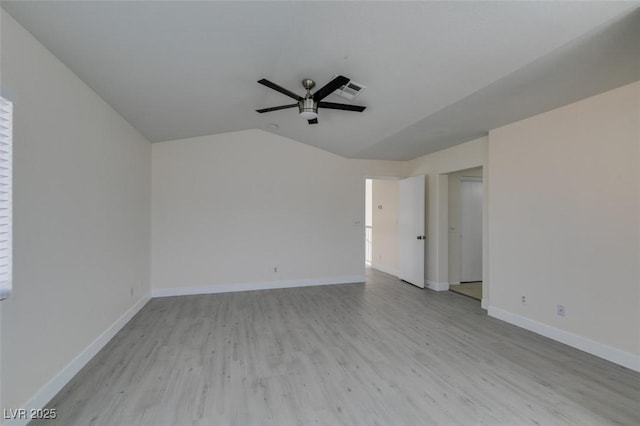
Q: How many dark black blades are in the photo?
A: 5